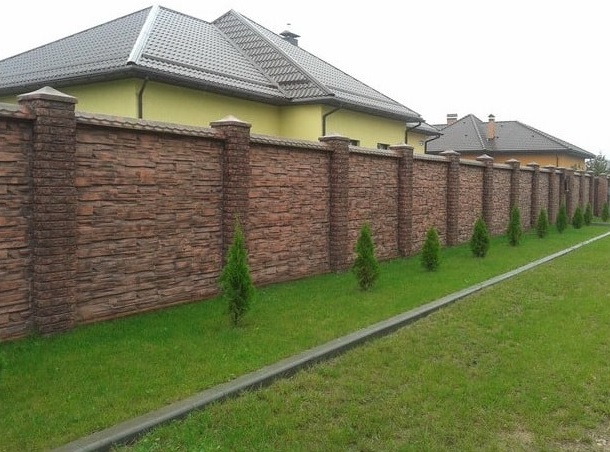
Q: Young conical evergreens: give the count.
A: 10